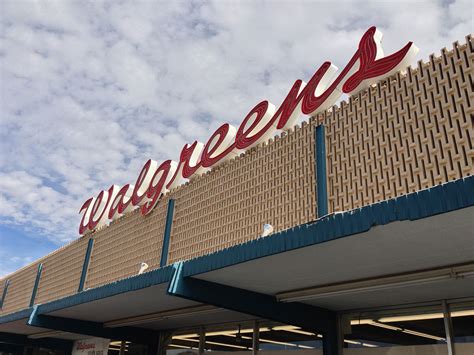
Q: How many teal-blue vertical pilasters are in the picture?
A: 5